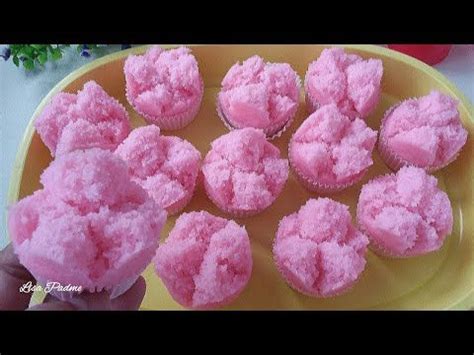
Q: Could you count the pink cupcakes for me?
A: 12